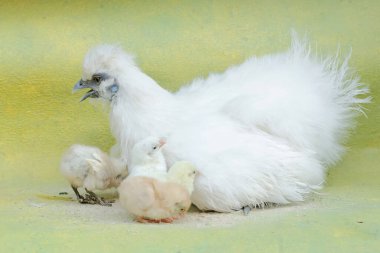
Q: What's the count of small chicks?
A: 4